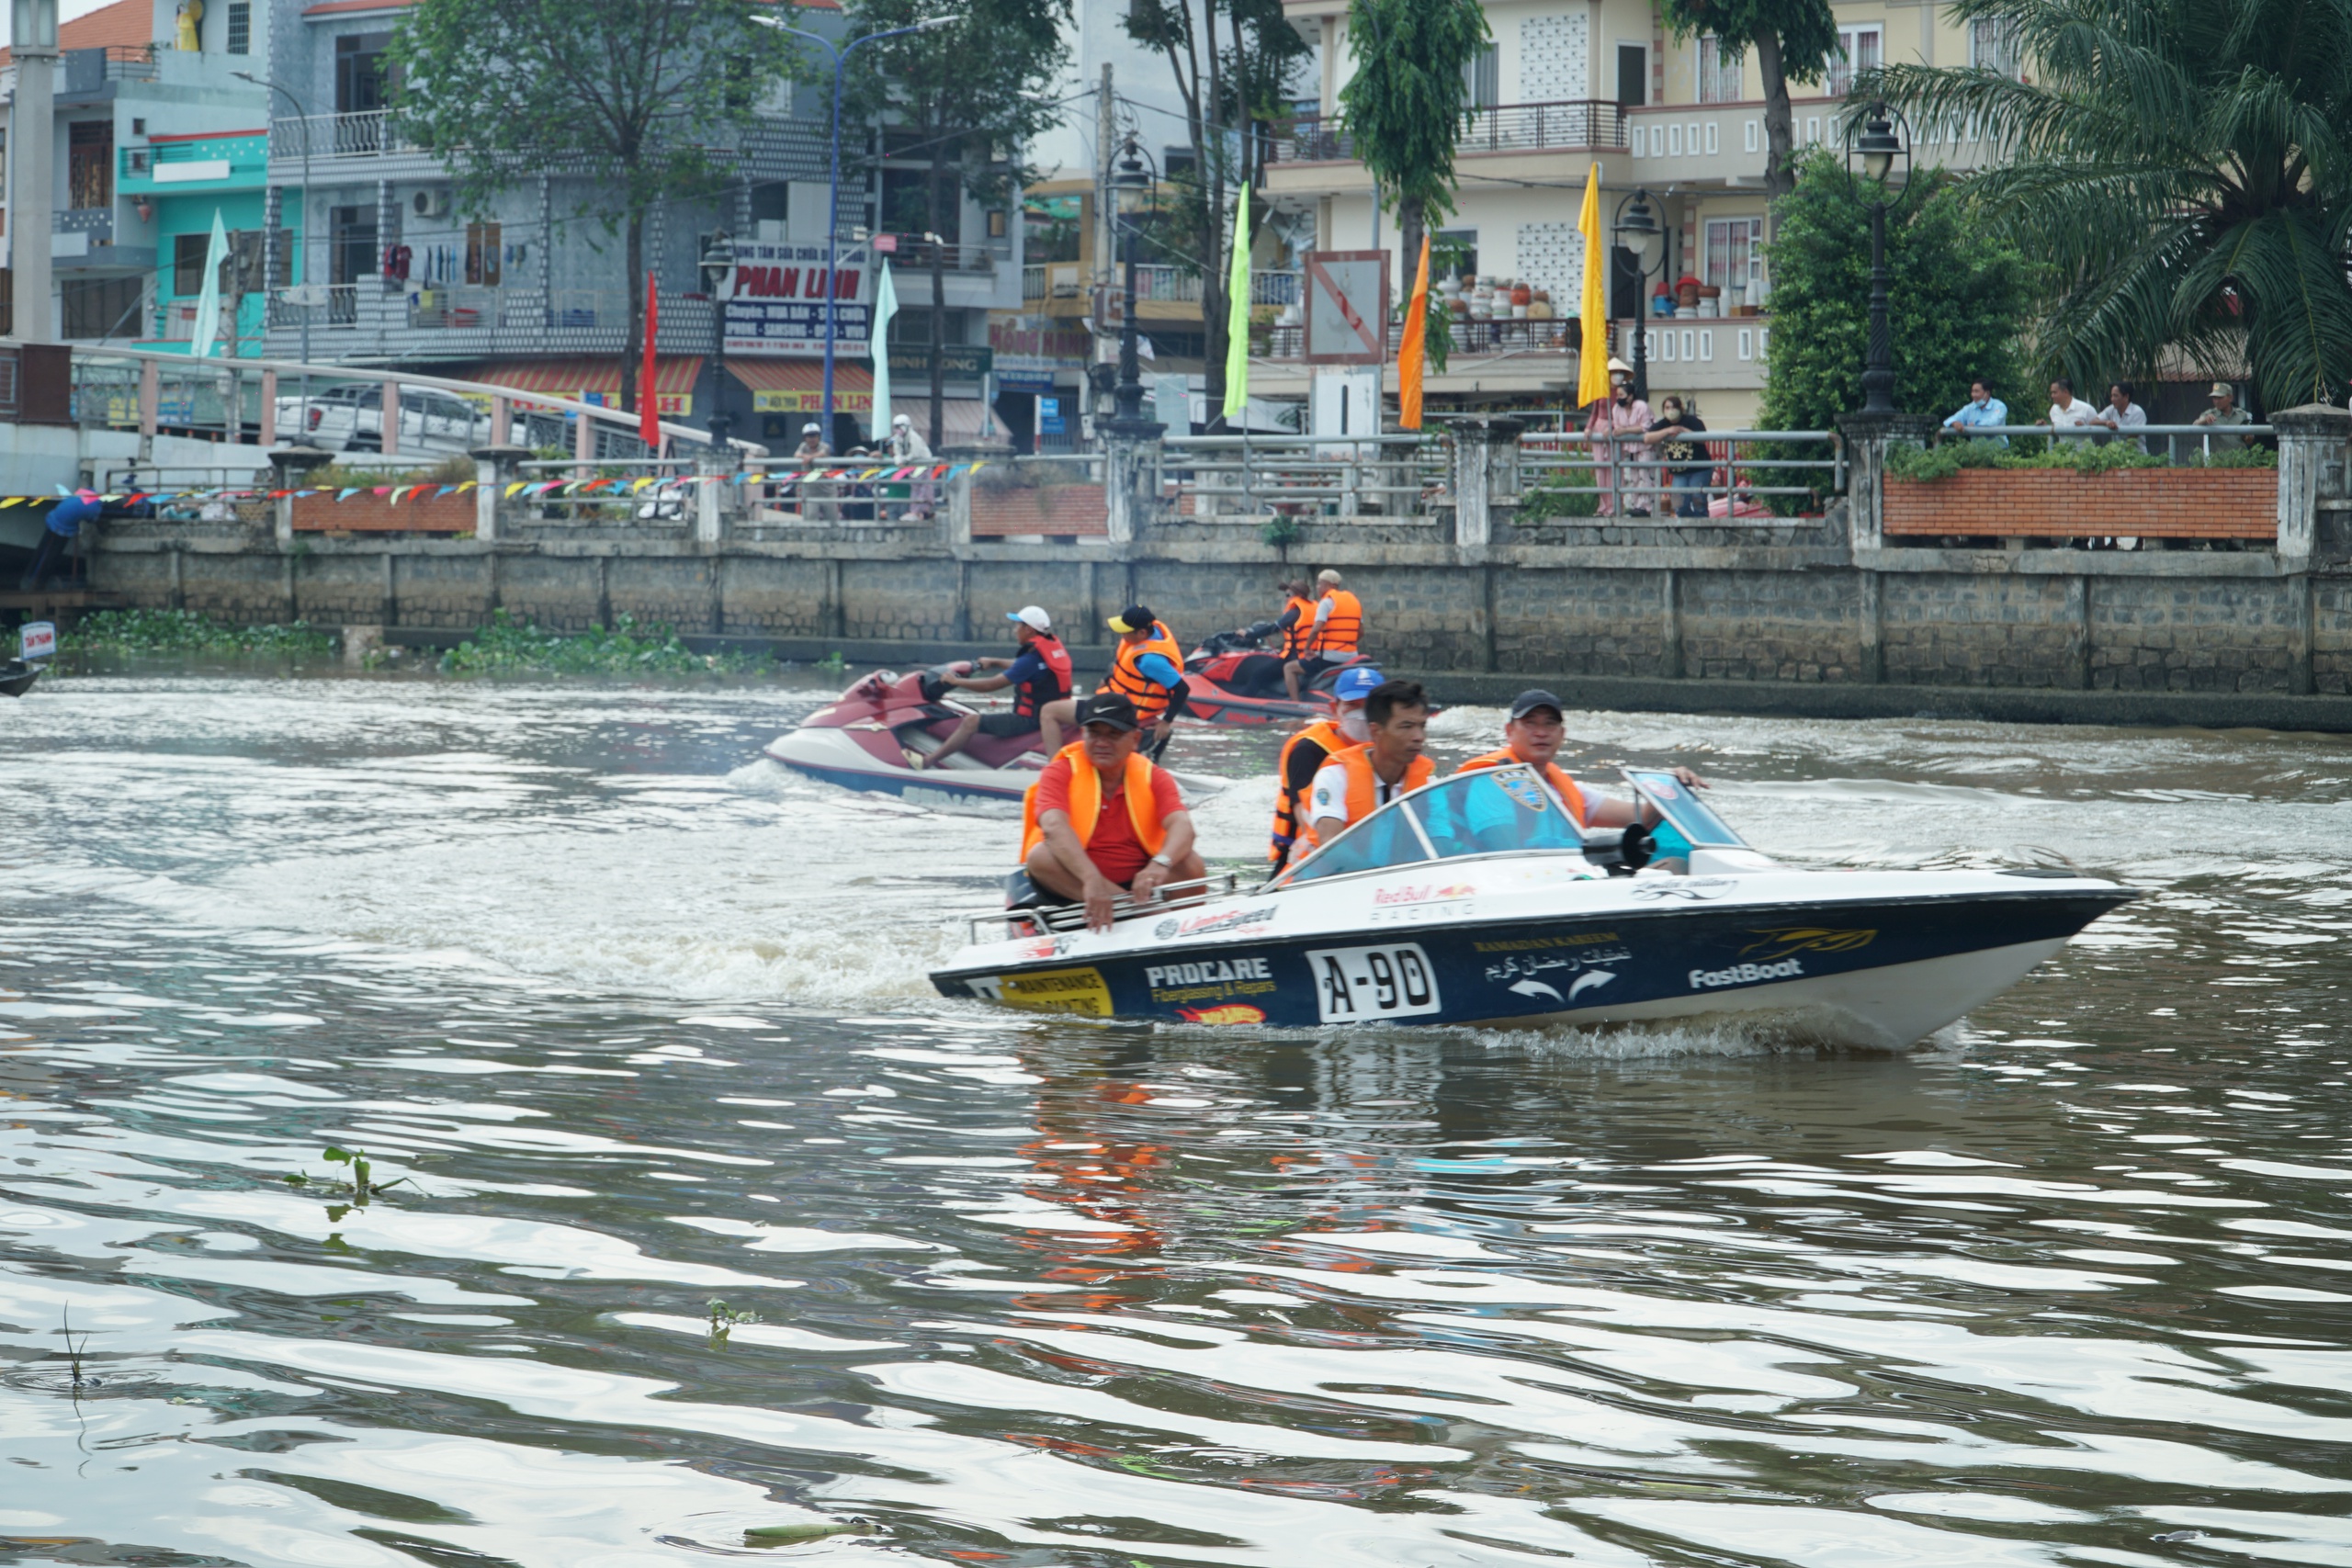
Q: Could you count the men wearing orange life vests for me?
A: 7